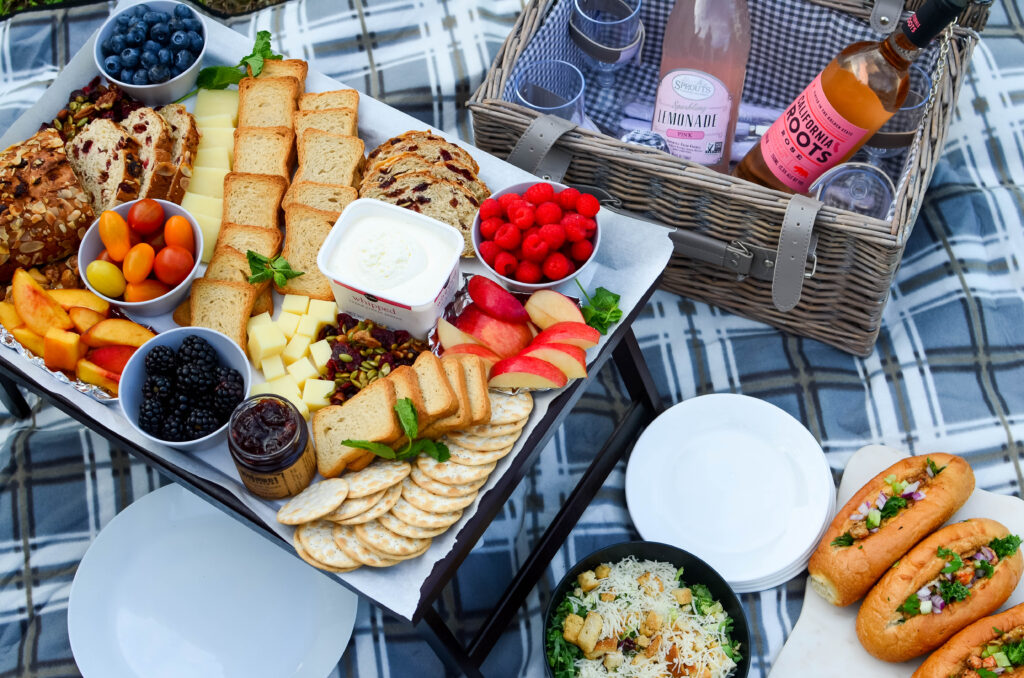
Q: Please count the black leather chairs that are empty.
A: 0